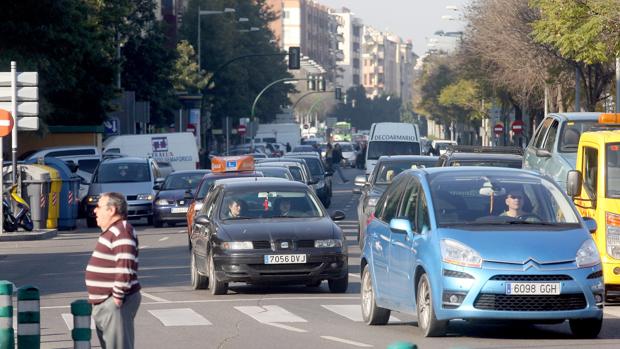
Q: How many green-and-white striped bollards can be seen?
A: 3